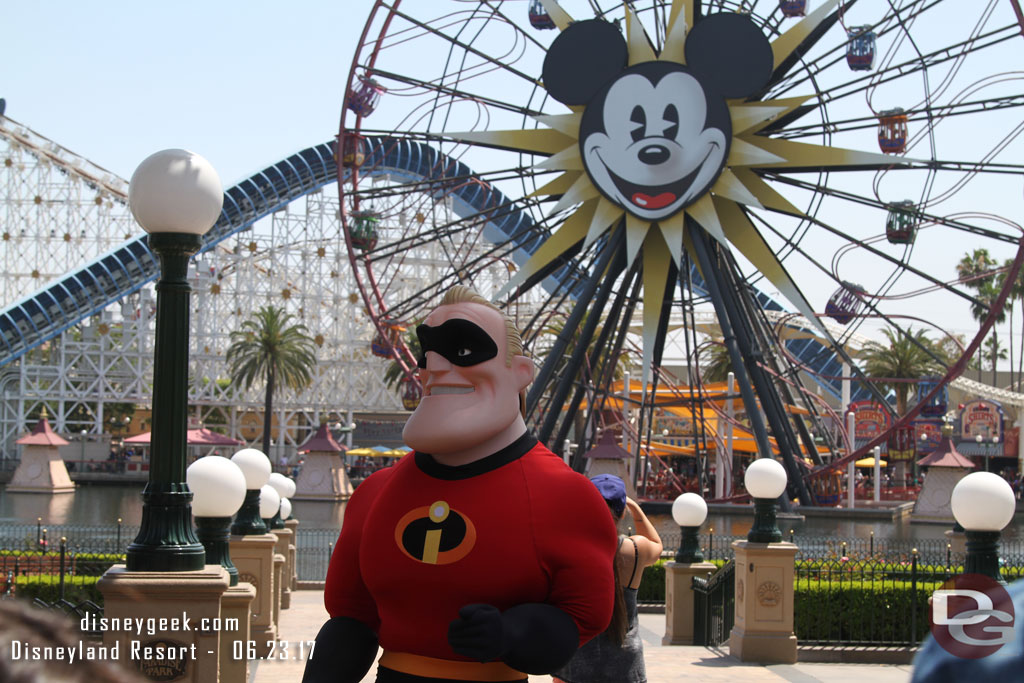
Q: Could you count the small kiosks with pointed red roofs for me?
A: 4